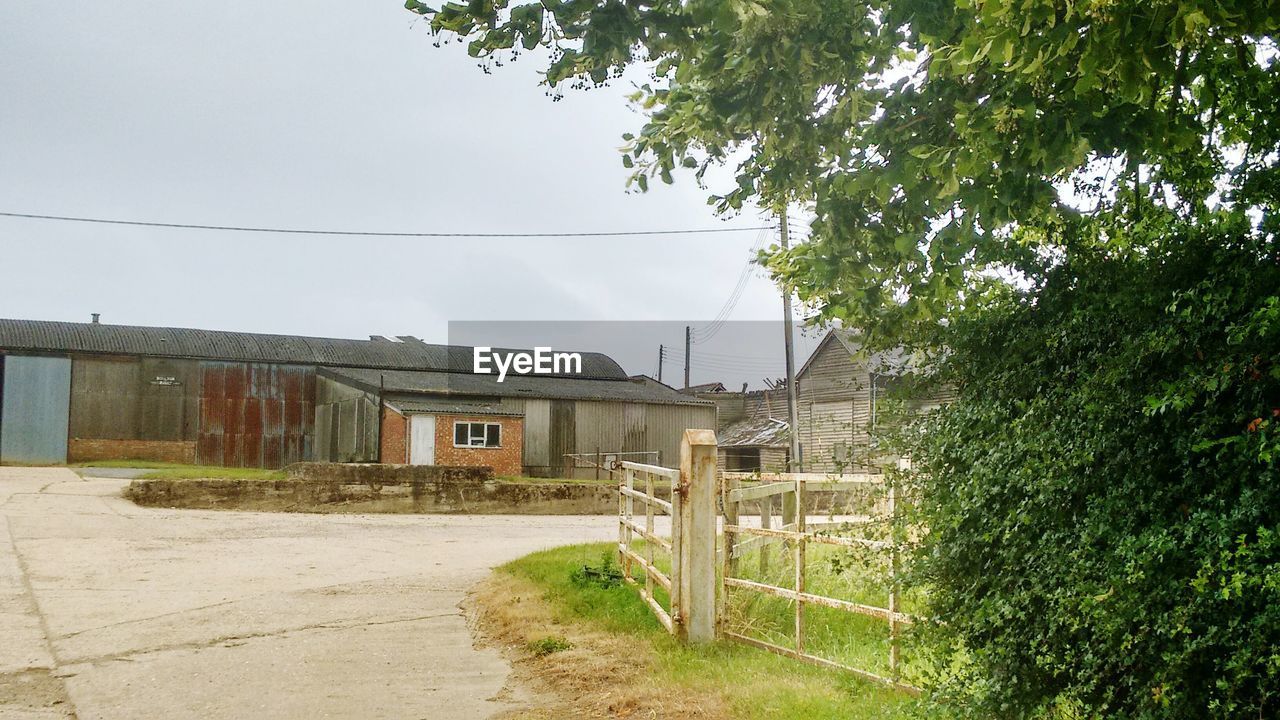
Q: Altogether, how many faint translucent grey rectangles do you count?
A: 1